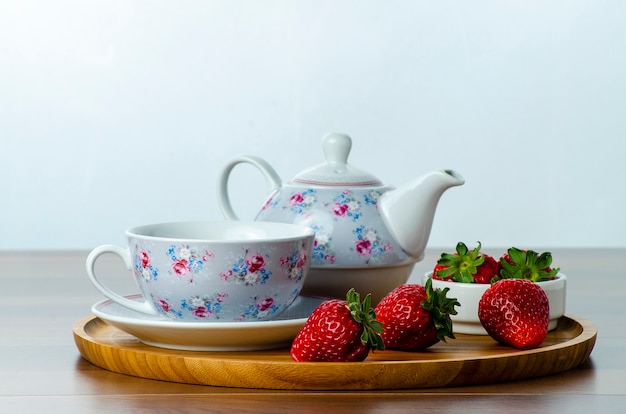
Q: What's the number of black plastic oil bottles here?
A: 0